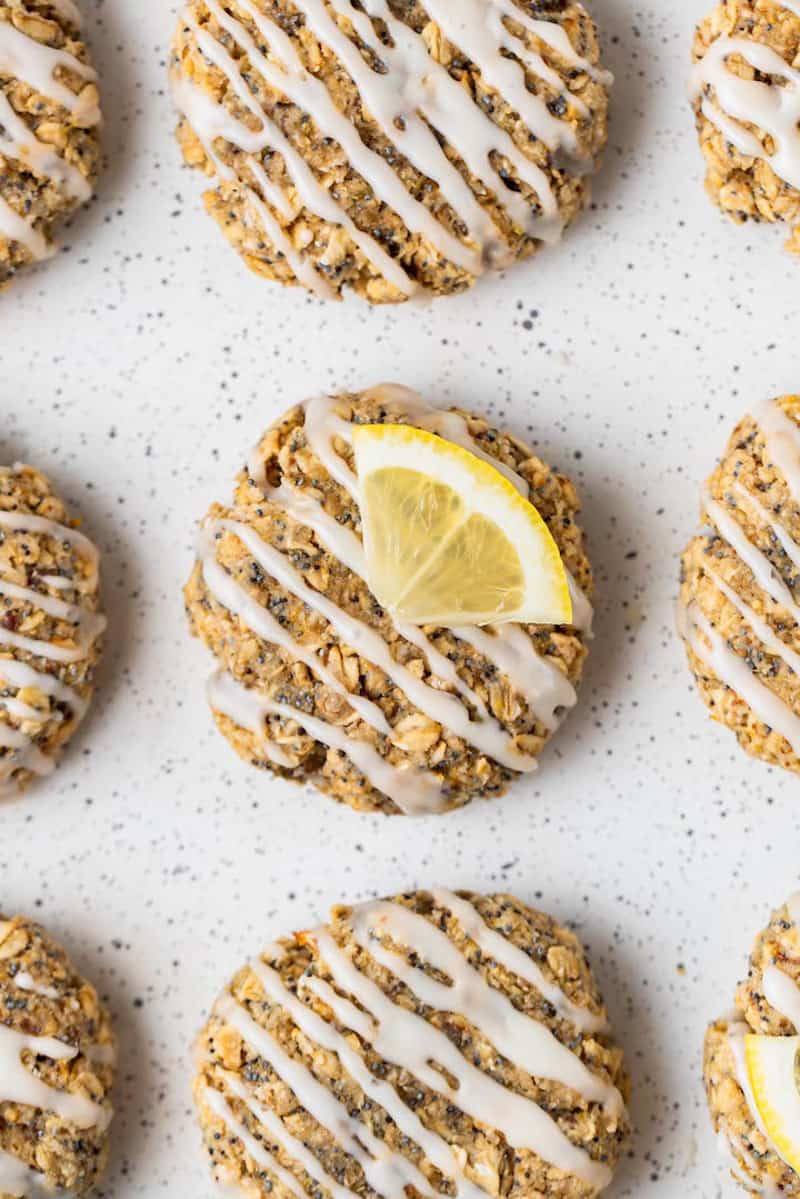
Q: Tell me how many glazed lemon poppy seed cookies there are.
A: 9